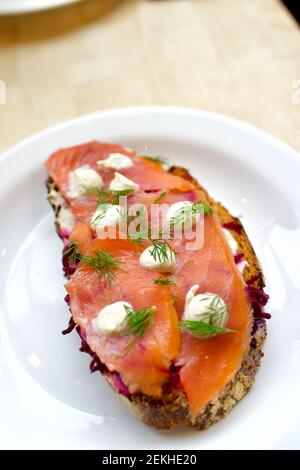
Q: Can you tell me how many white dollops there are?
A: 8